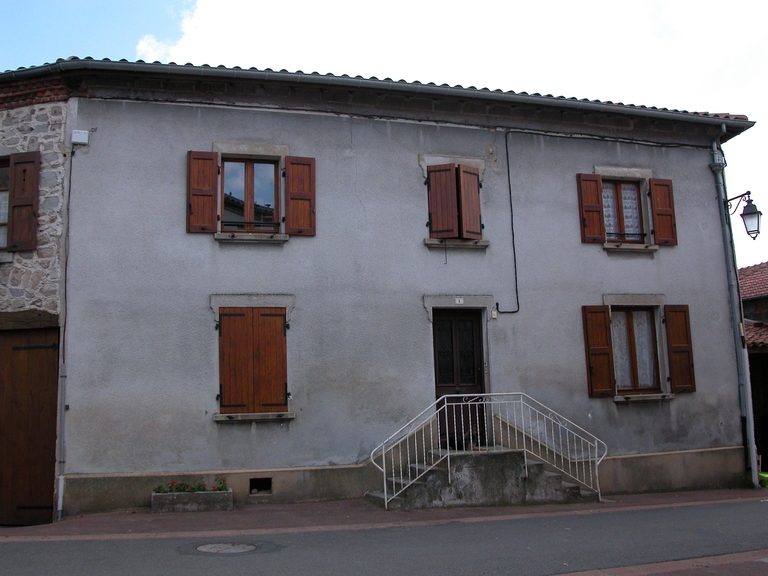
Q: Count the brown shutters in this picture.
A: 11